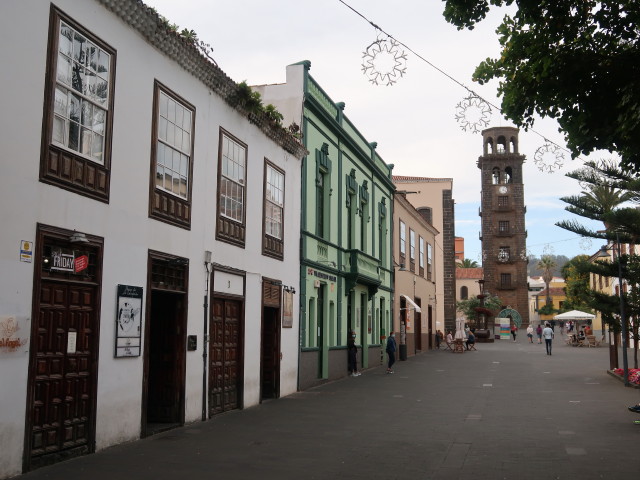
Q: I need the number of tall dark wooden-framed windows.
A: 4